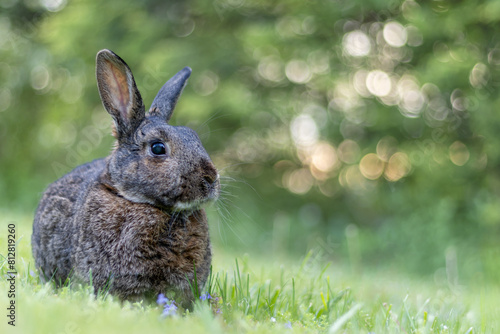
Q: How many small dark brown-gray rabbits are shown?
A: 1